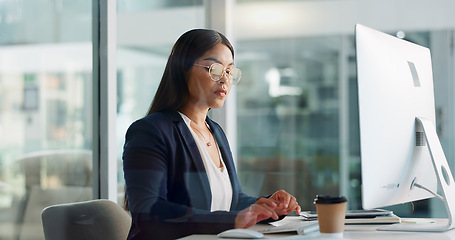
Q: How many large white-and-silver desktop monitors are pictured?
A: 1